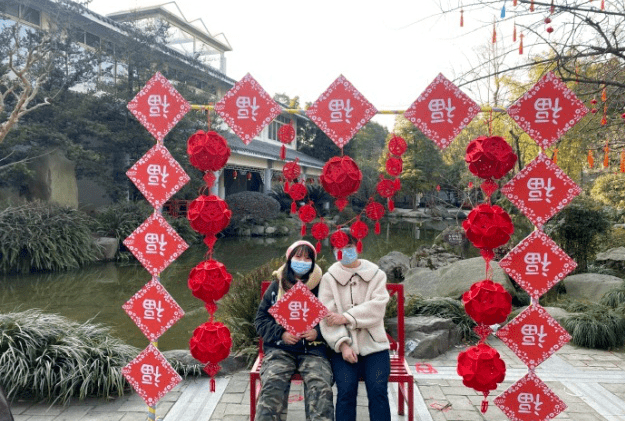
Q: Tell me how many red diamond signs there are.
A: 14